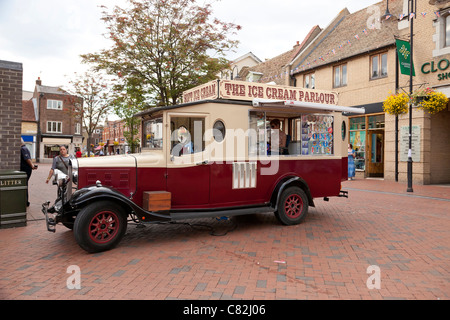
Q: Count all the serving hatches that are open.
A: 1